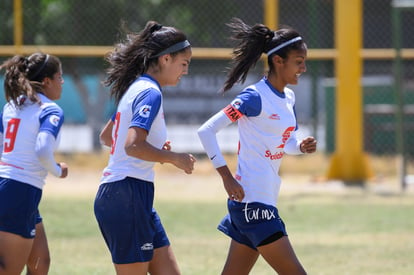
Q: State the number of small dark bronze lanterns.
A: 0